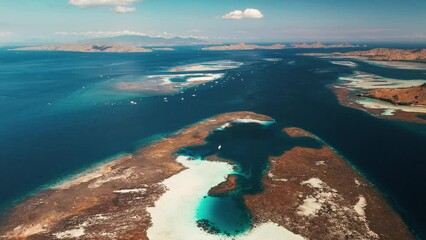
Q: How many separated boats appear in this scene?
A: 1